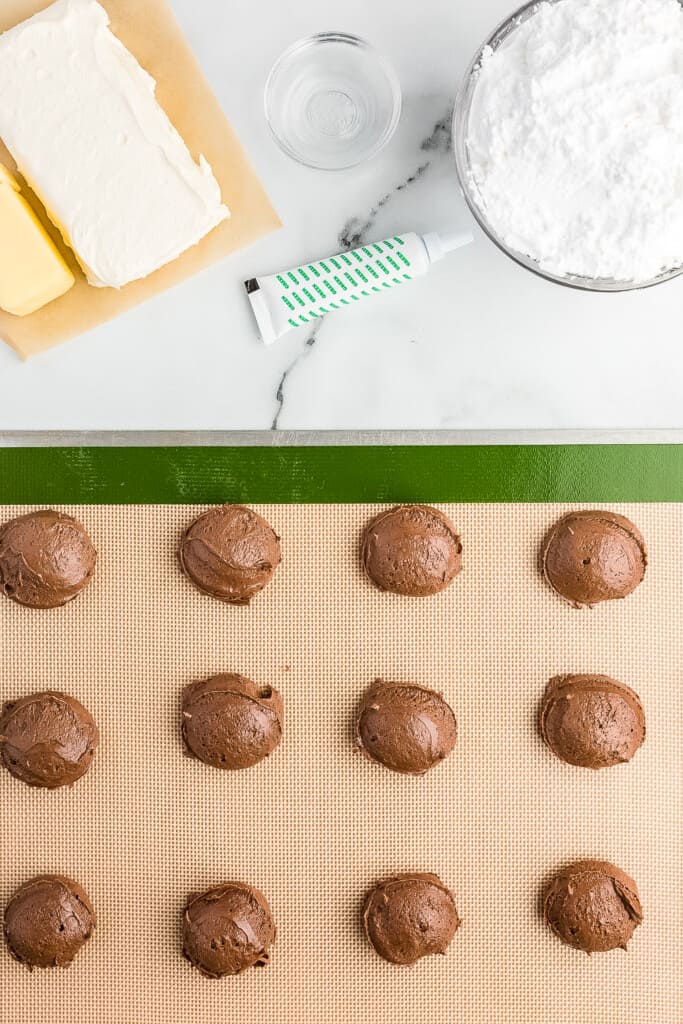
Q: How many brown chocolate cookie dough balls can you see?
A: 12